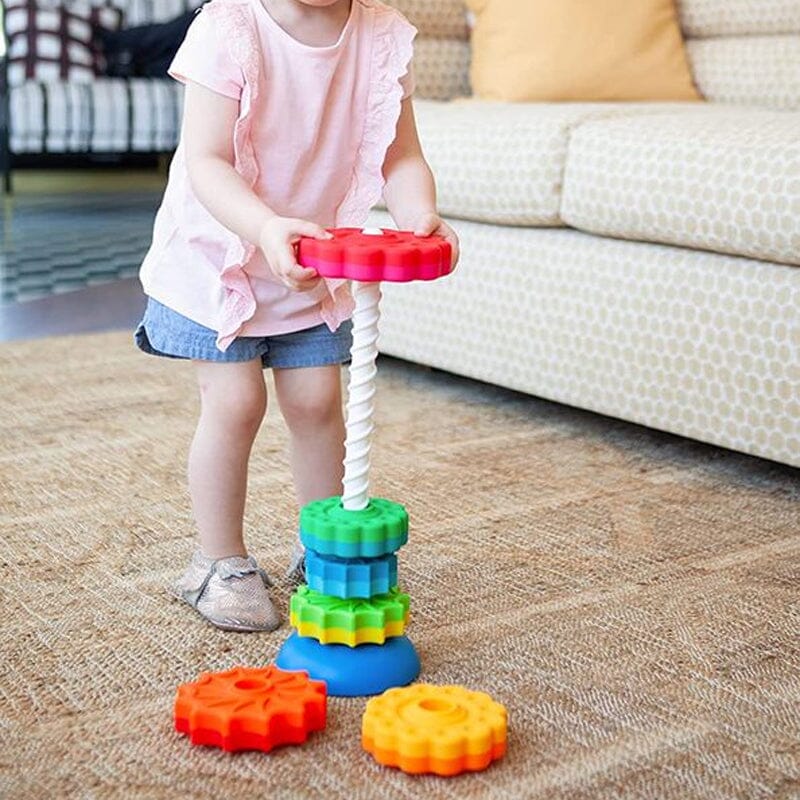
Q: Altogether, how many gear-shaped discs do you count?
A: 6